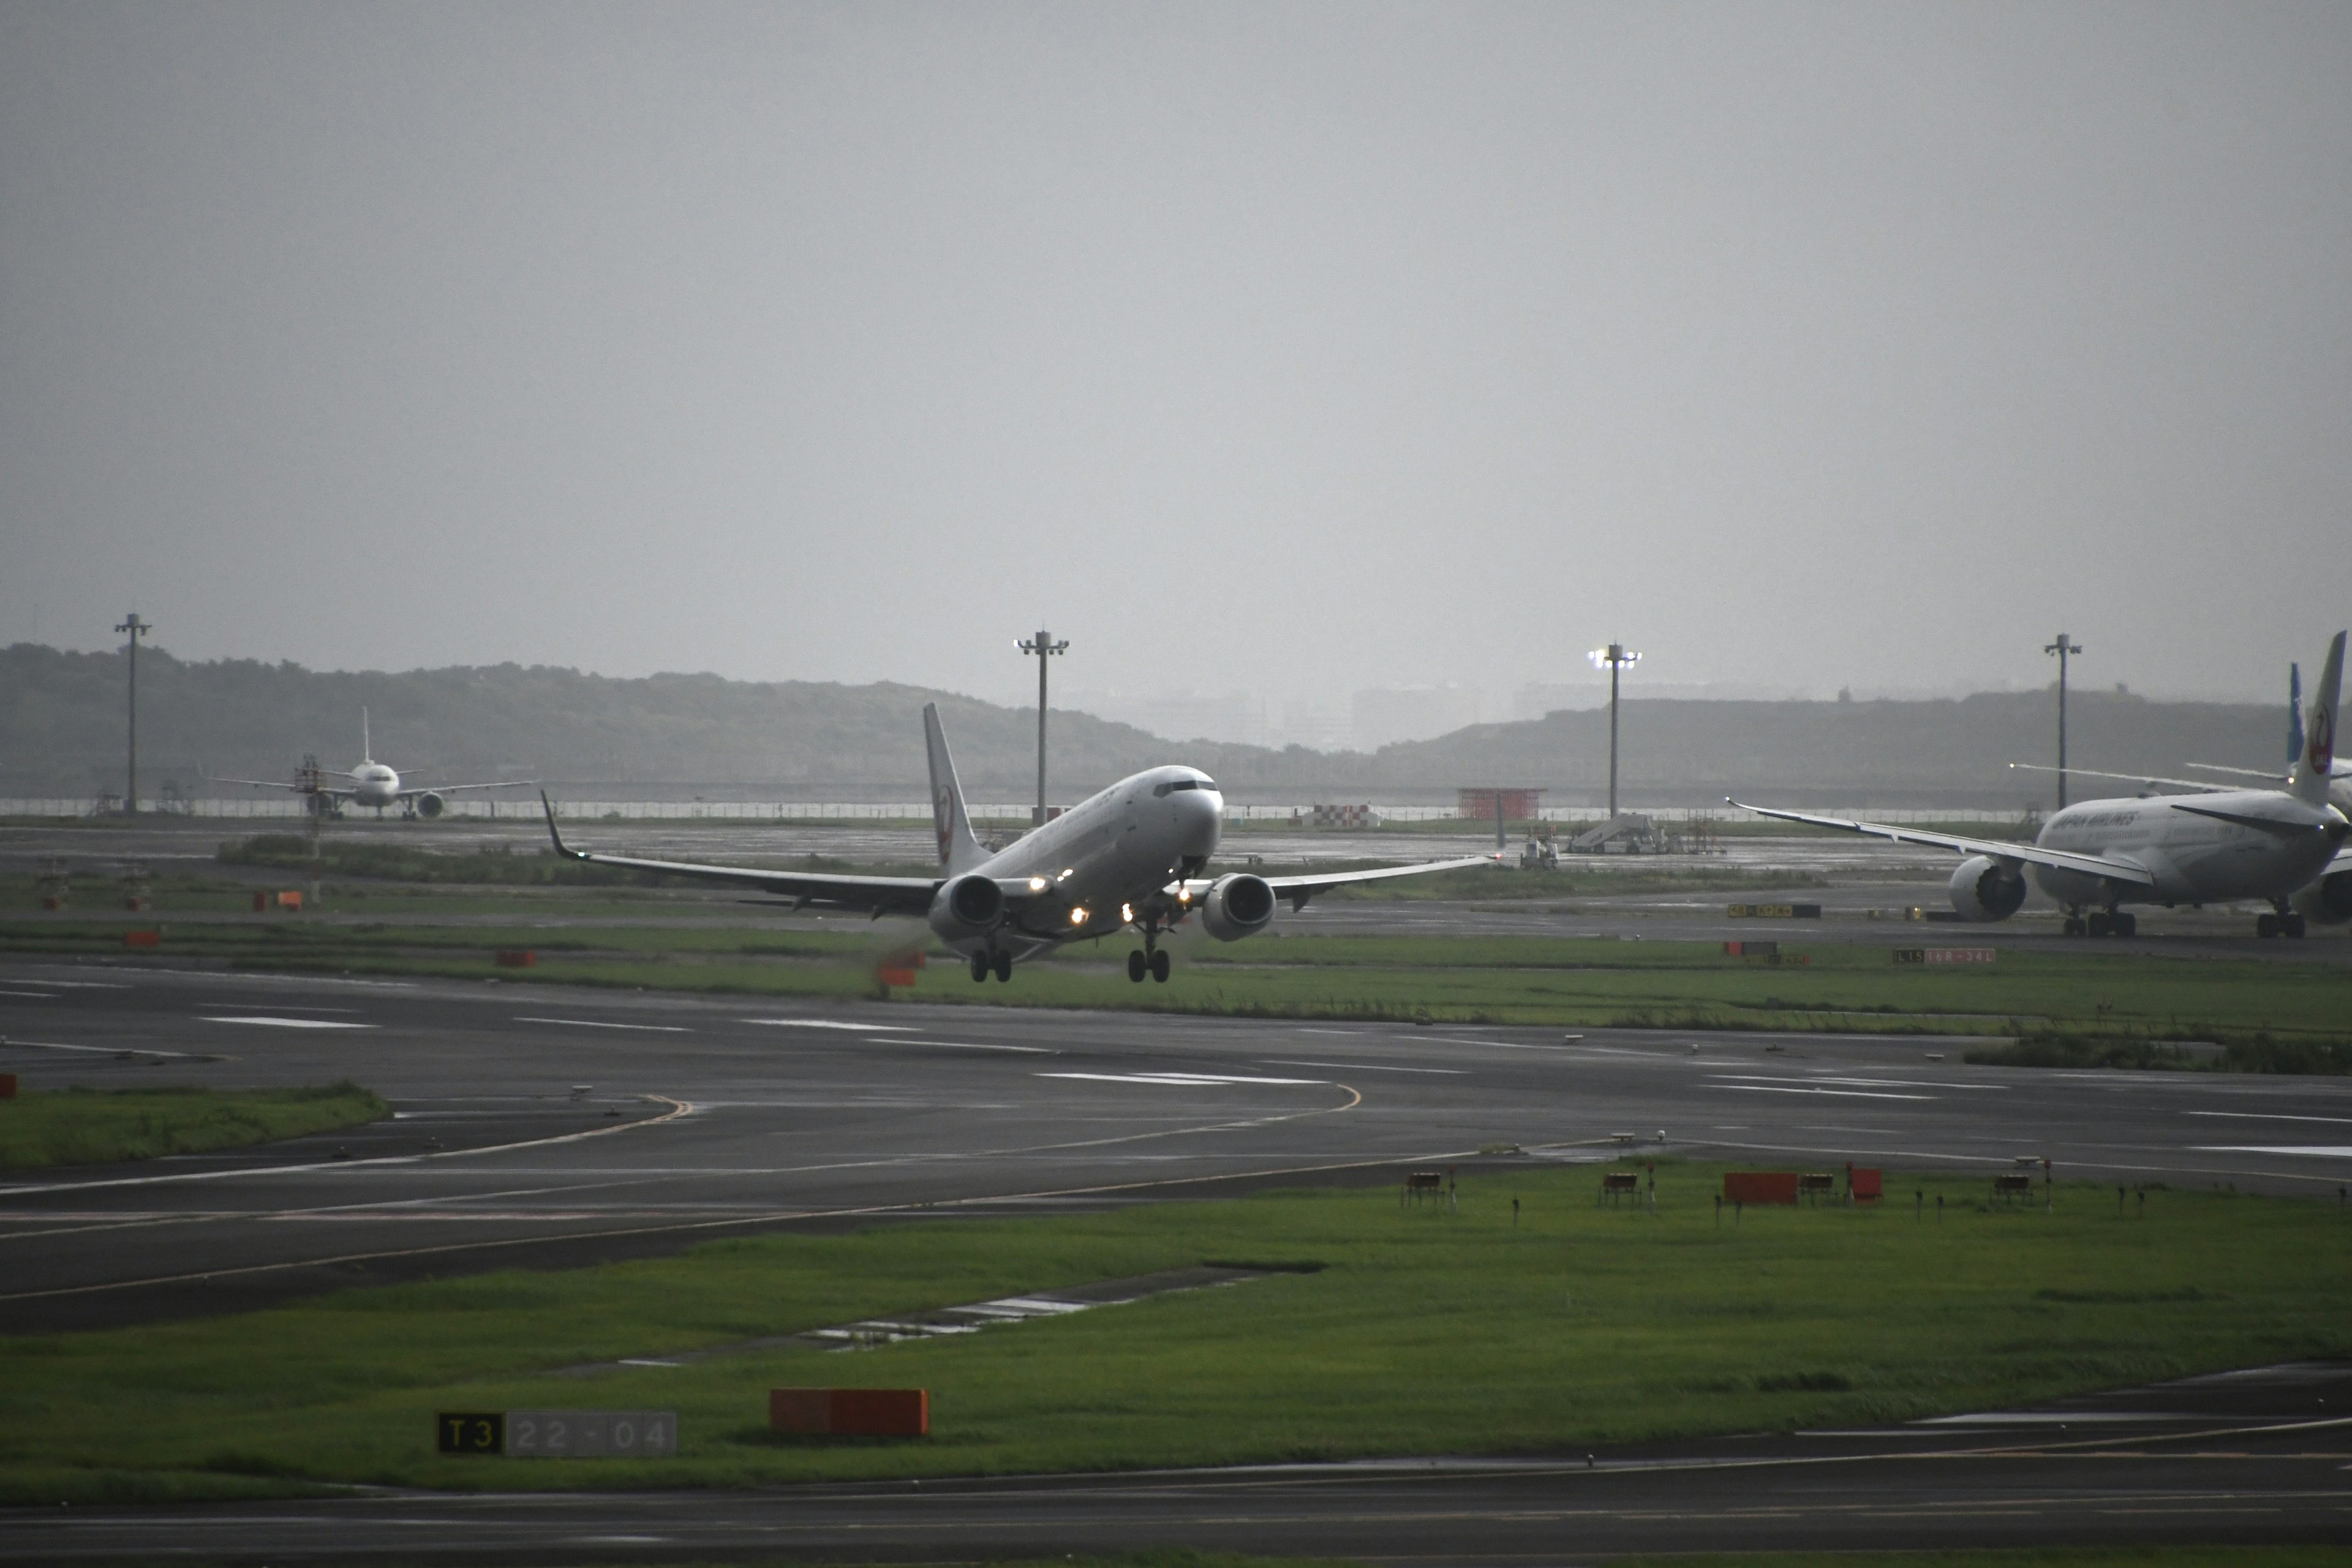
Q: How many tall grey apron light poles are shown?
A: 4